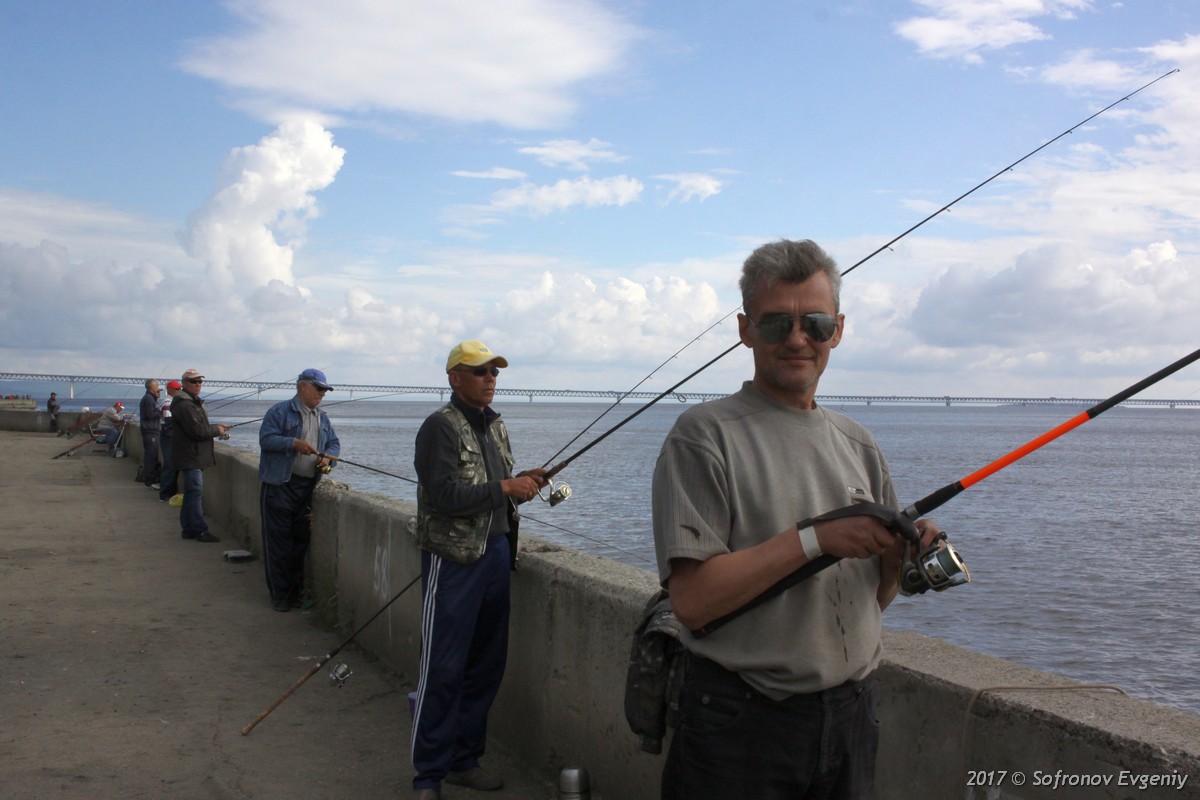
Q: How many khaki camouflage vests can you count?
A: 1